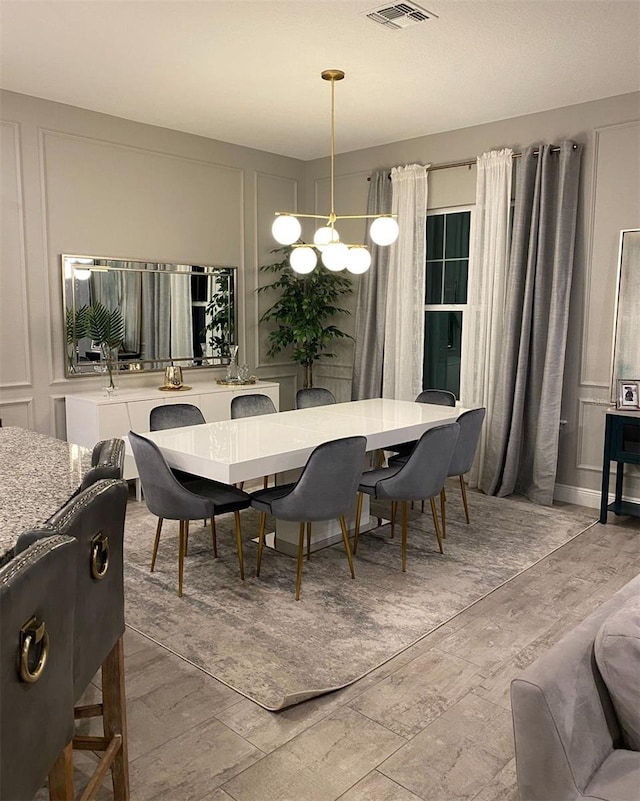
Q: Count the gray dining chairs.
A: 8